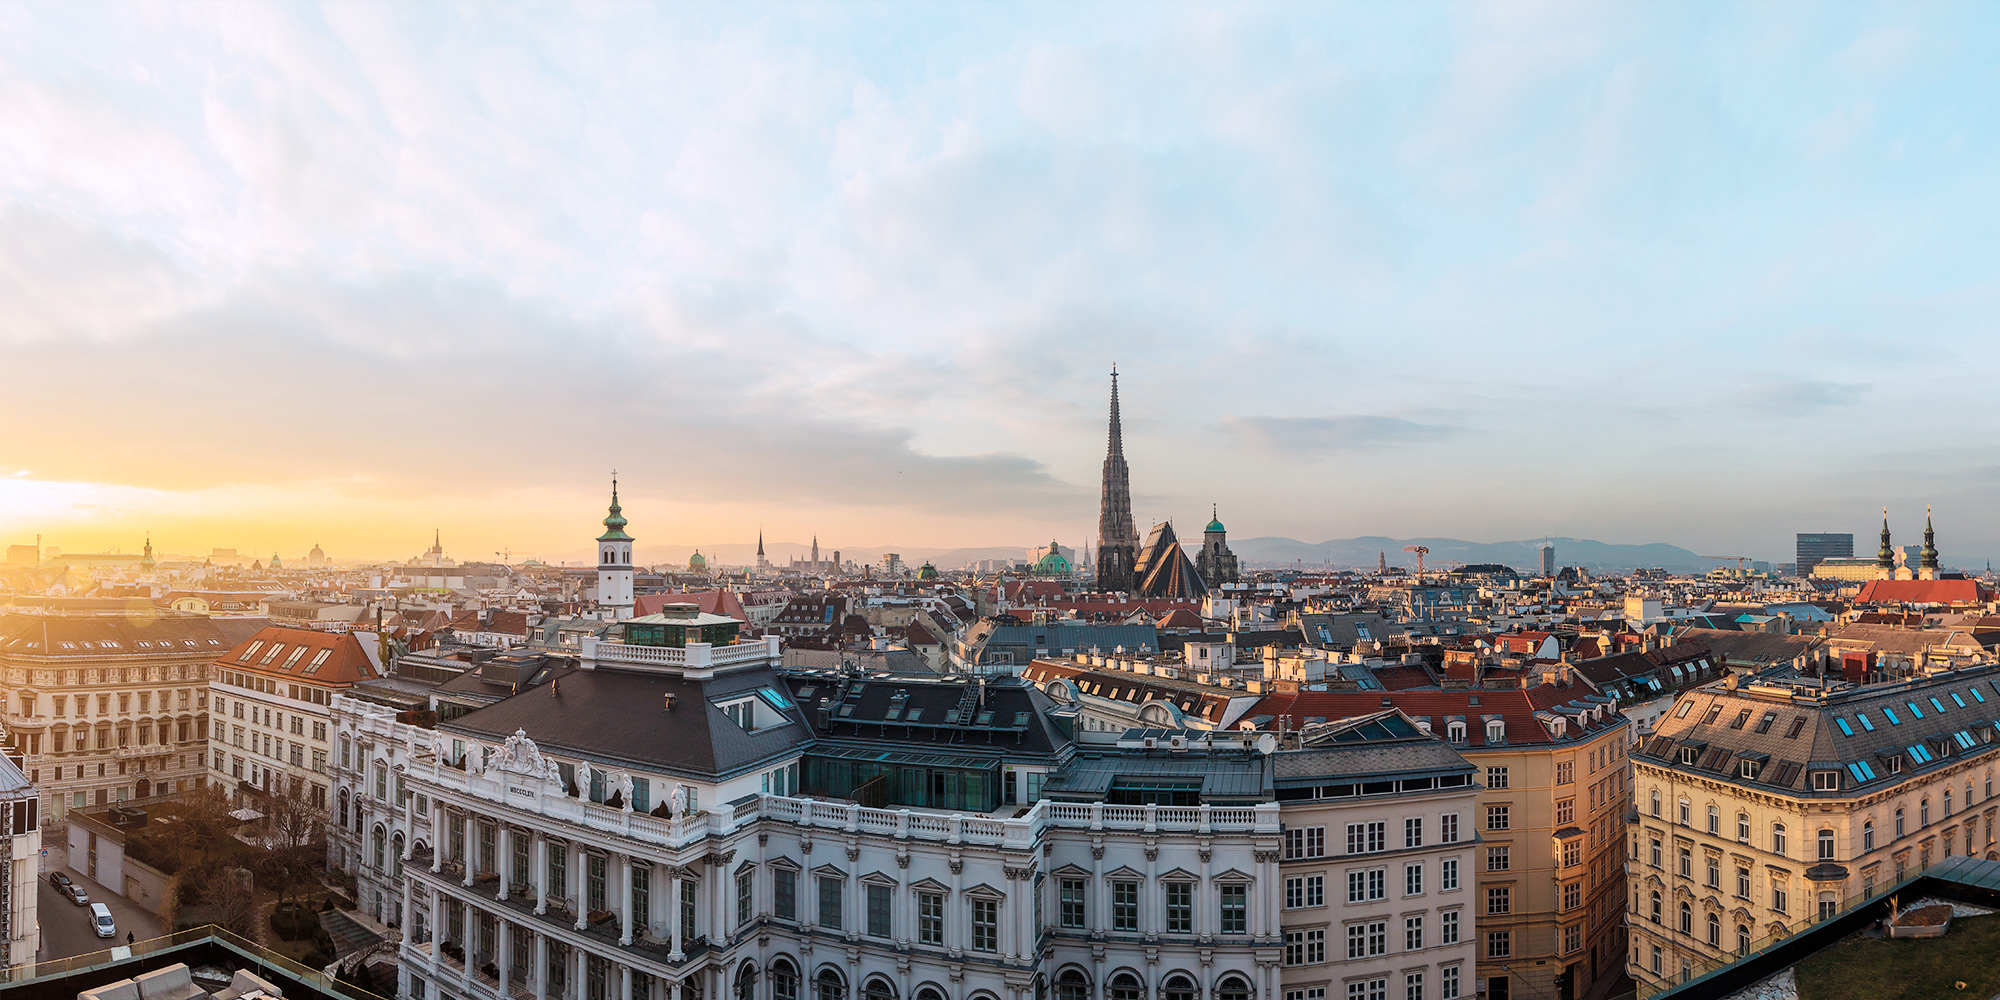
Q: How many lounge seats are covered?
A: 3